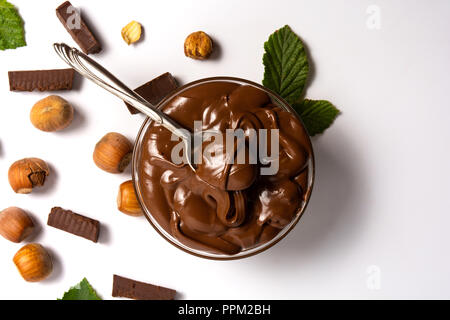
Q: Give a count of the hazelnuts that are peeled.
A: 2